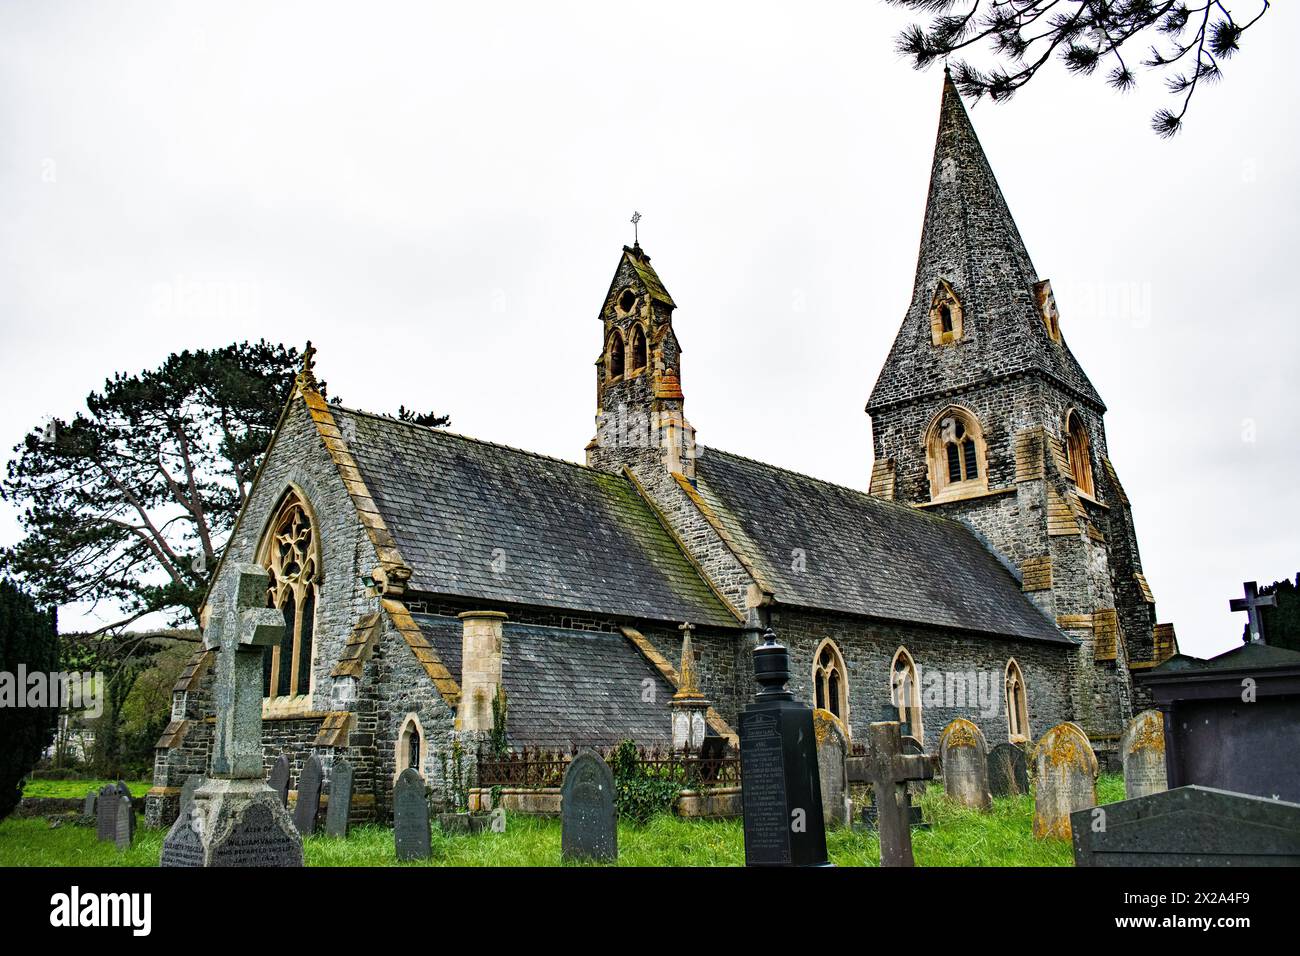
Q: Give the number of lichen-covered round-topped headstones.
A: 4